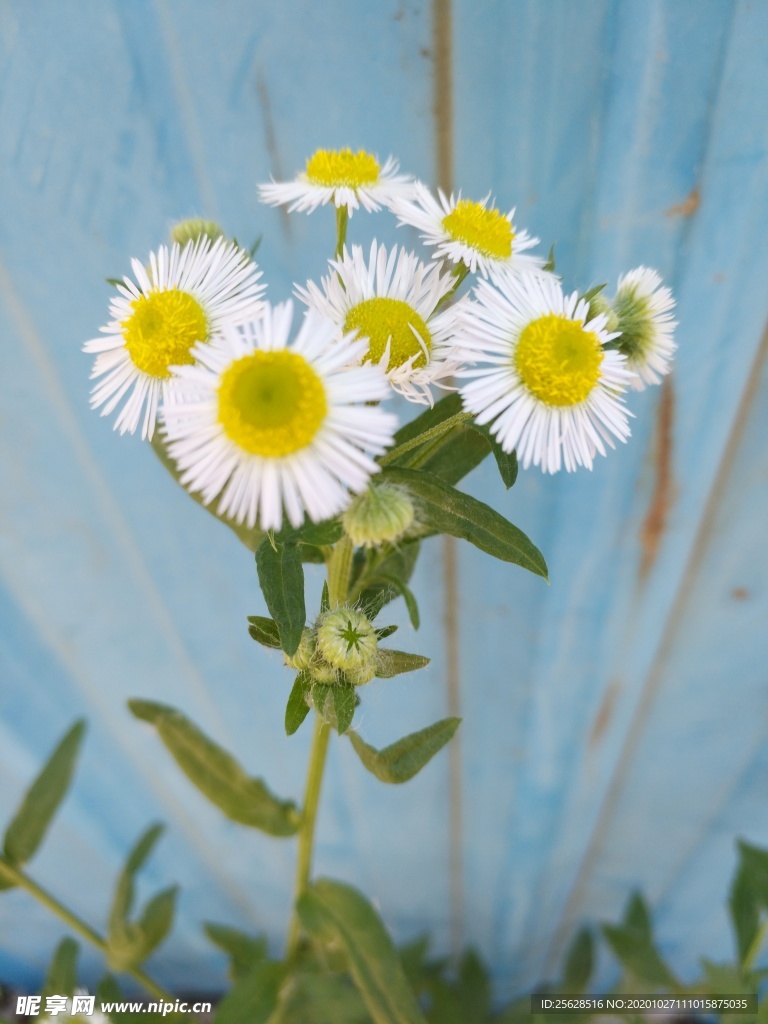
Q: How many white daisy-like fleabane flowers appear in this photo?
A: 7